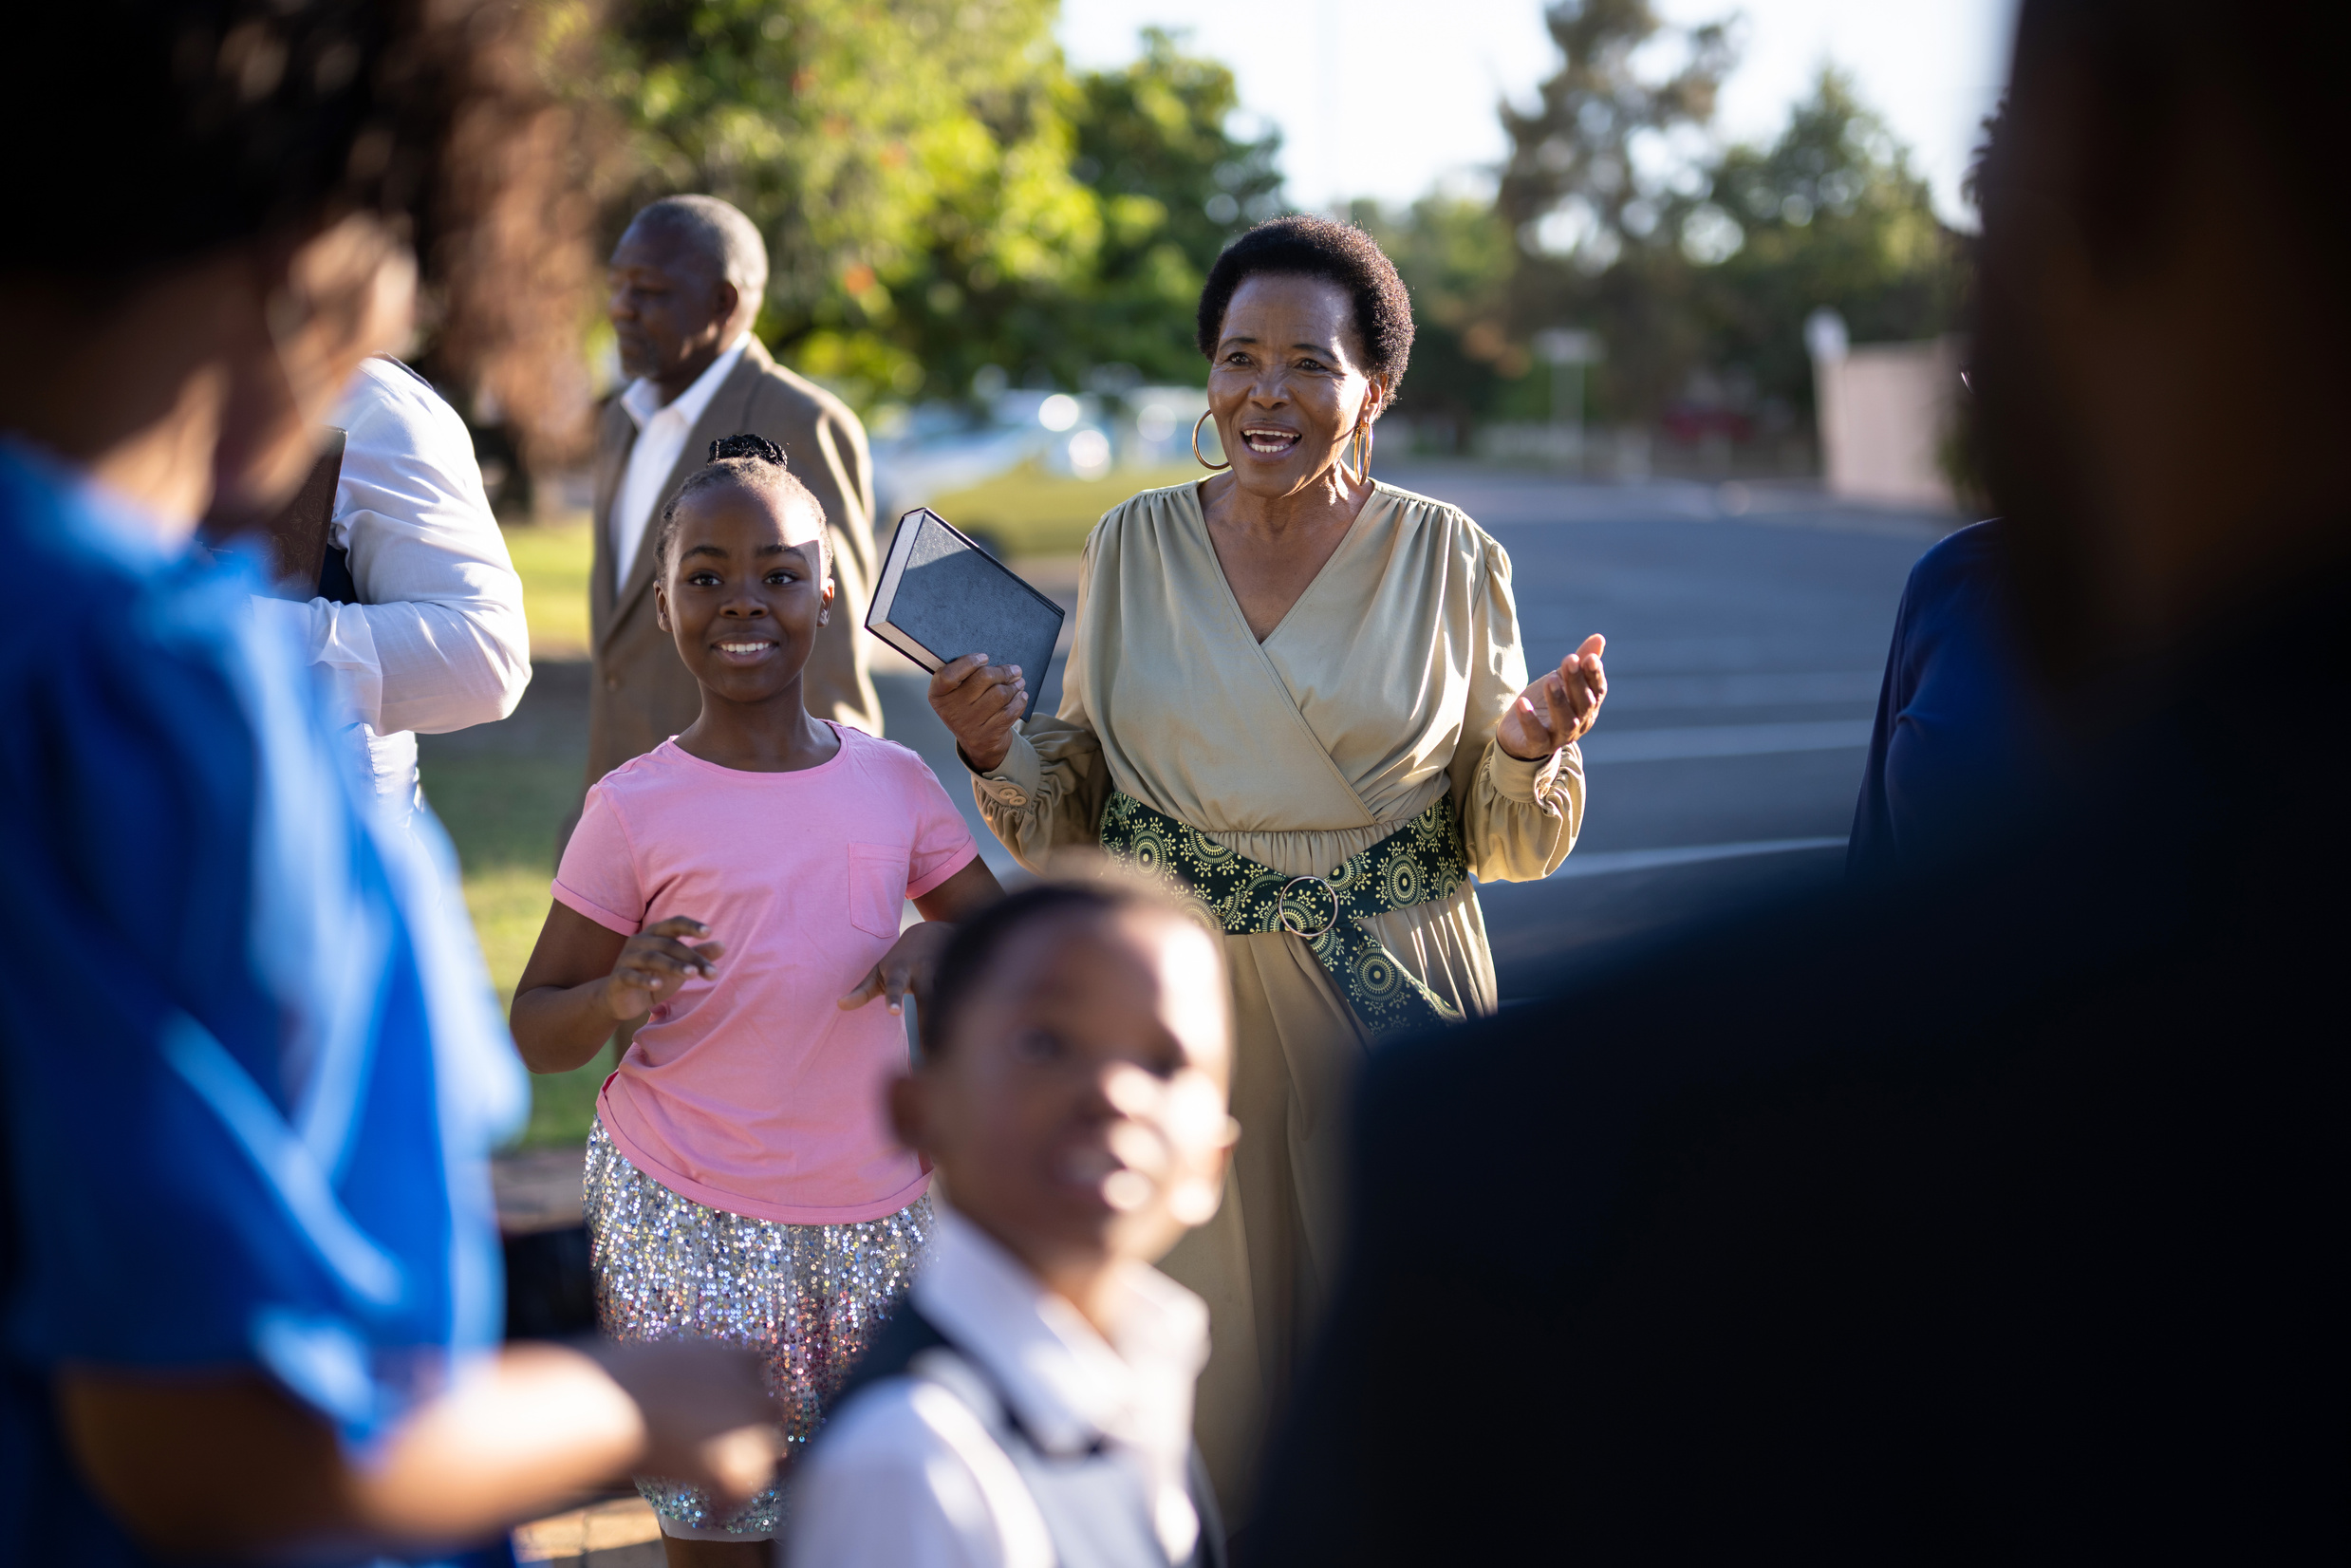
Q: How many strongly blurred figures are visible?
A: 3